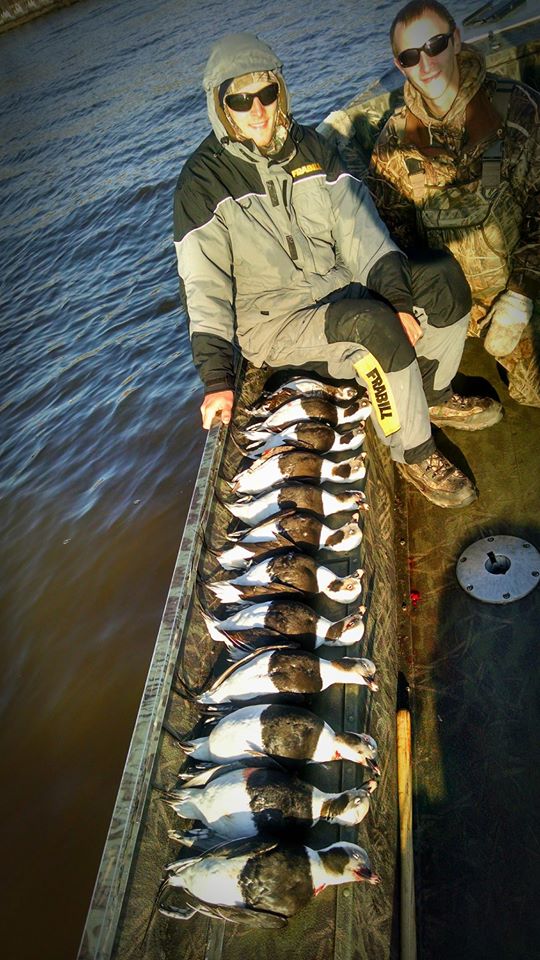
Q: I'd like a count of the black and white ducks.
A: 12